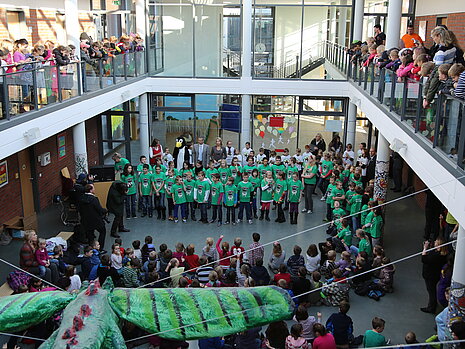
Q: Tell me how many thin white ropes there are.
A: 5